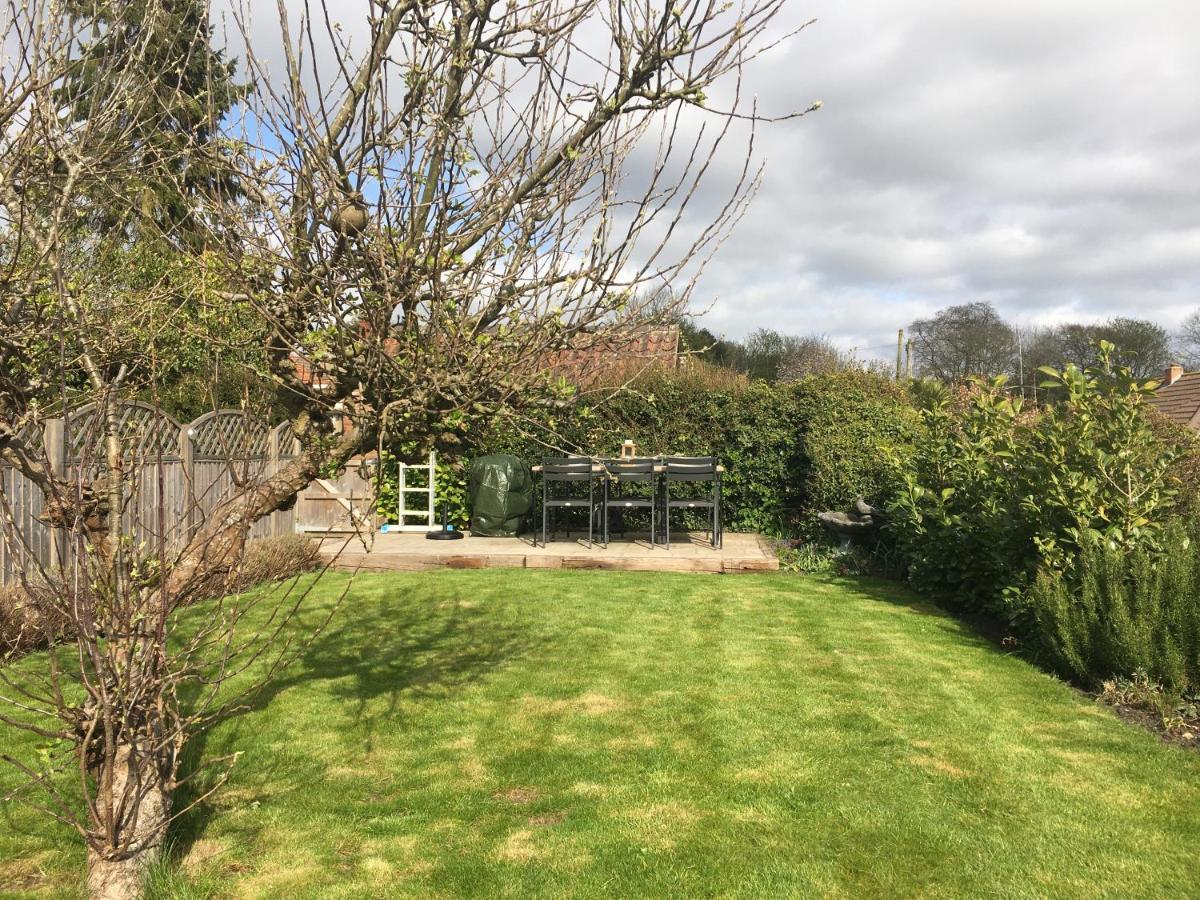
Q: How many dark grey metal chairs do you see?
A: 3